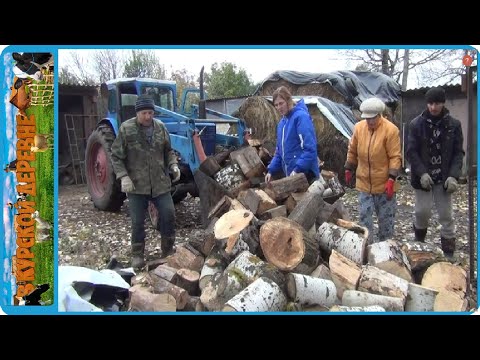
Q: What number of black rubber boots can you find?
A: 4